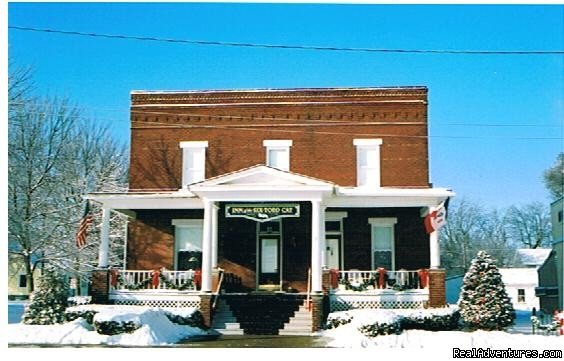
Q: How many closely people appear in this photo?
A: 0